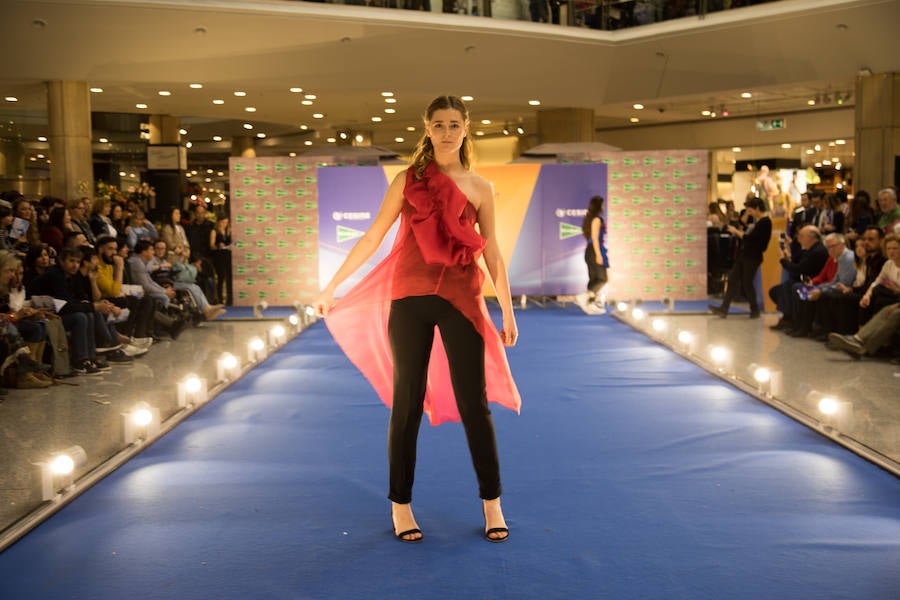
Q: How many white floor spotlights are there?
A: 15